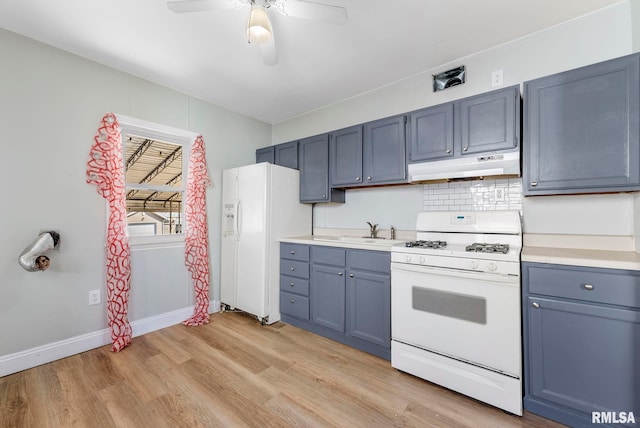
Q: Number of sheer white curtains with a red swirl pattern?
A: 2